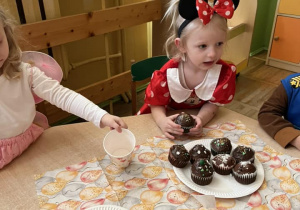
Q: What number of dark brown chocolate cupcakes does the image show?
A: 8